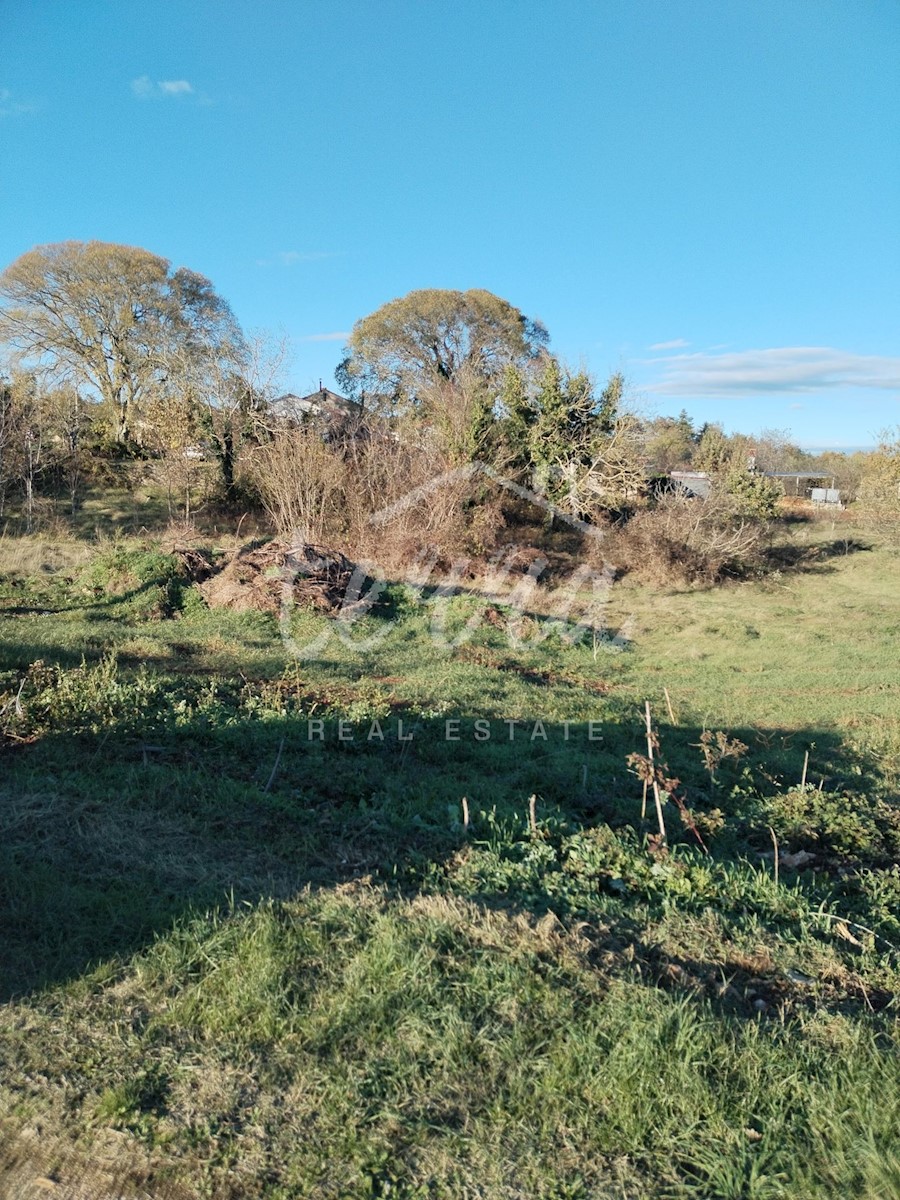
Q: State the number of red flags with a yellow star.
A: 0